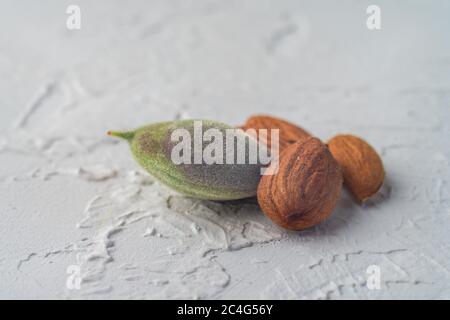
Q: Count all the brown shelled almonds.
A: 3